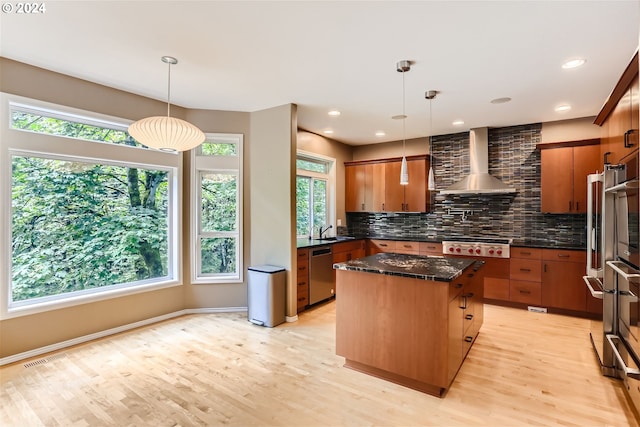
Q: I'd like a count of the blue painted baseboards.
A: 0